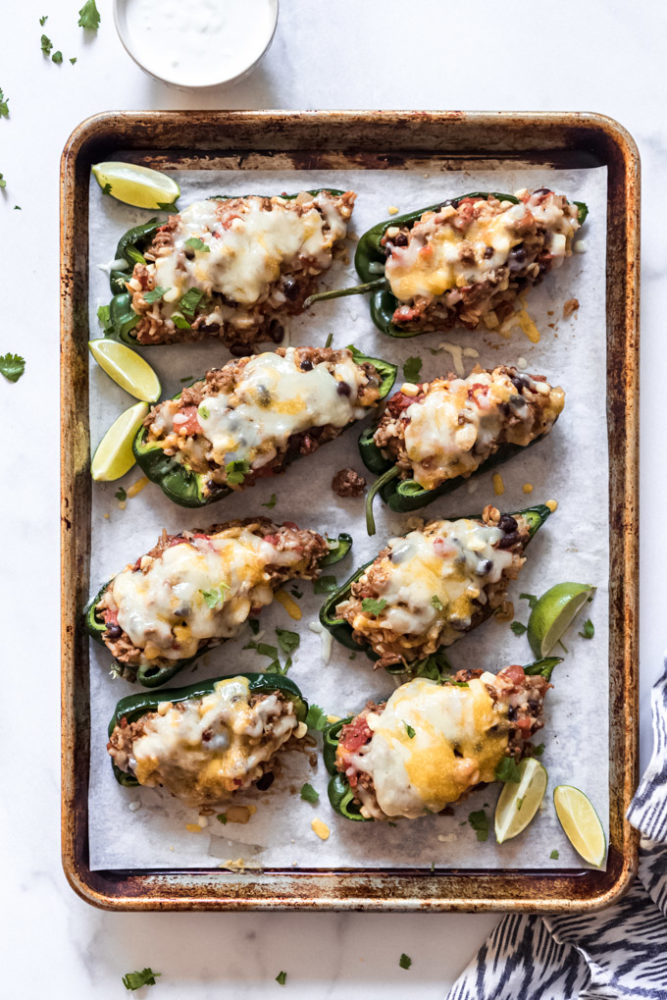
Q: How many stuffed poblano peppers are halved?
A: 8